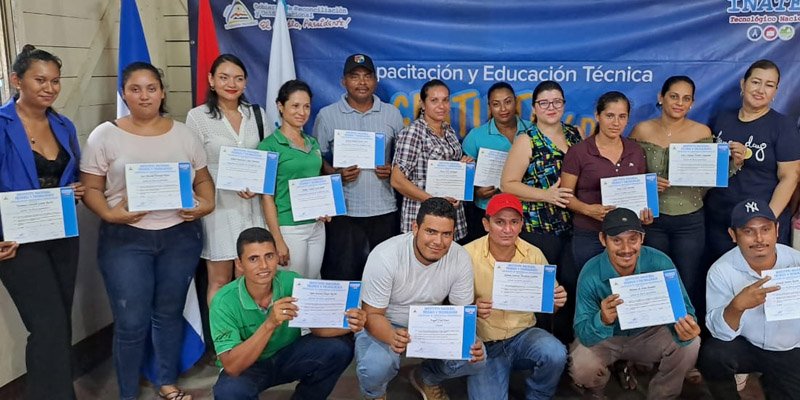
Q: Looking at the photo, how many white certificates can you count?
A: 14